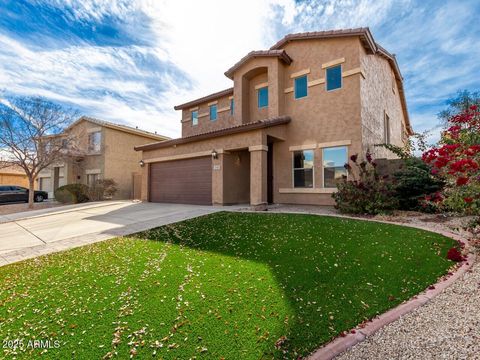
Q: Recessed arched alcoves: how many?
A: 1